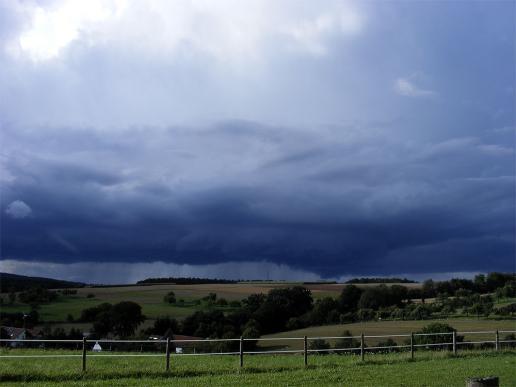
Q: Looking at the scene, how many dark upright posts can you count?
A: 8